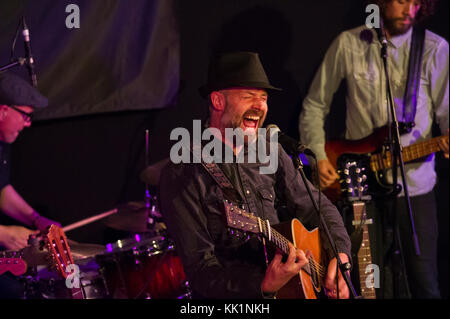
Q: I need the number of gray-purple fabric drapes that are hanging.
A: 1